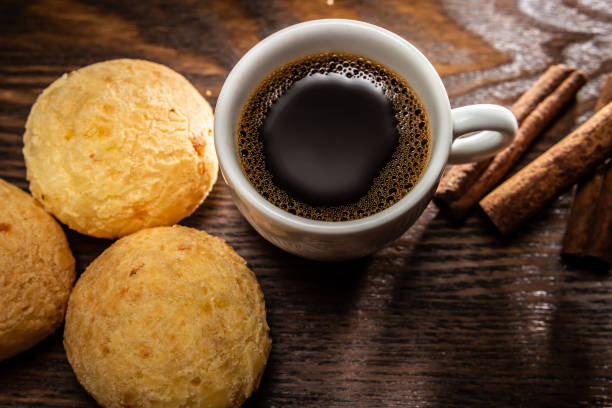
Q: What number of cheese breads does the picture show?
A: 3